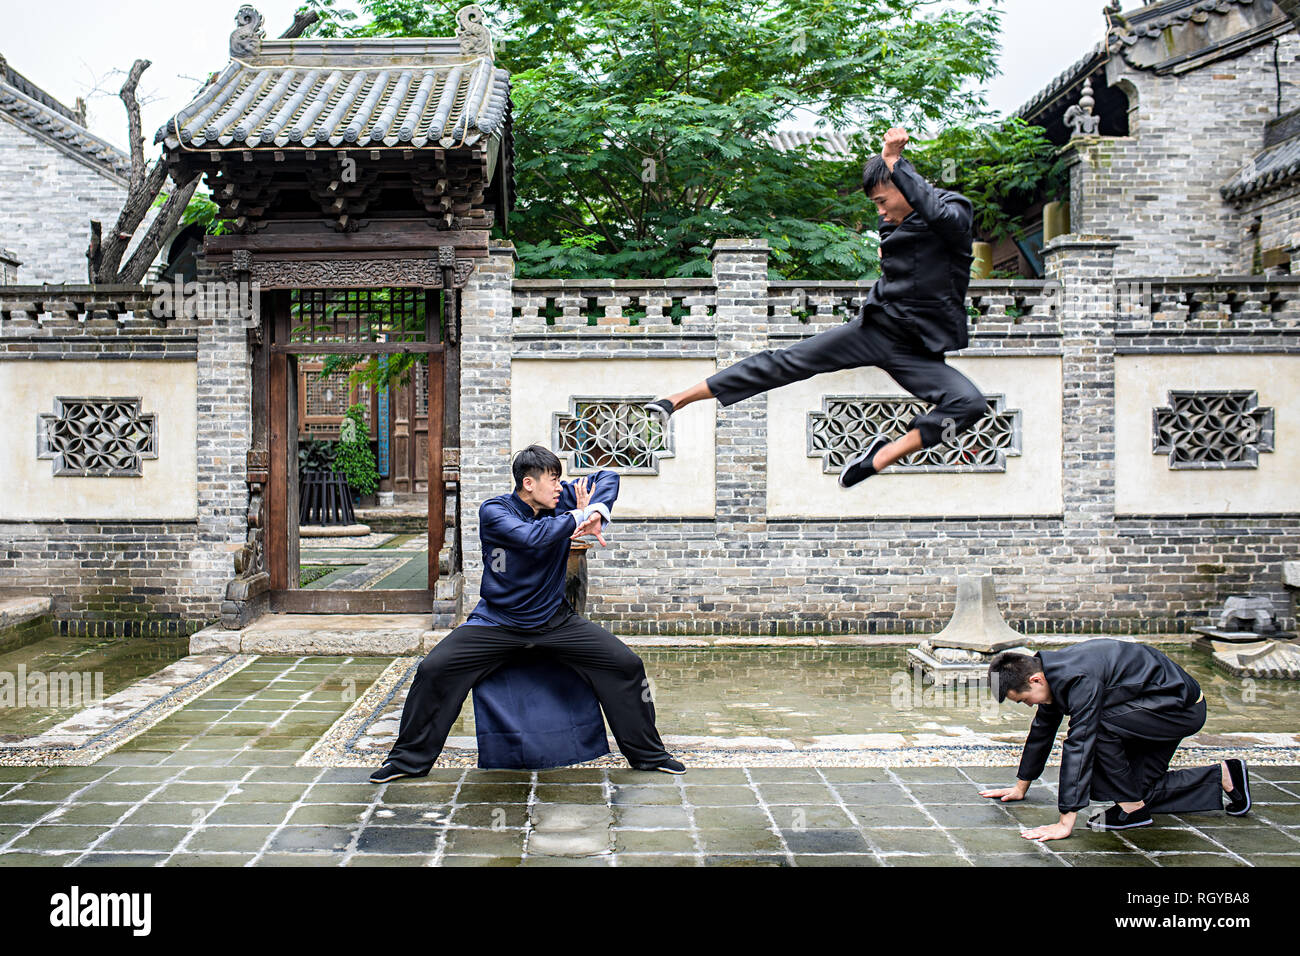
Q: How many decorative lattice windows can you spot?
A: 4